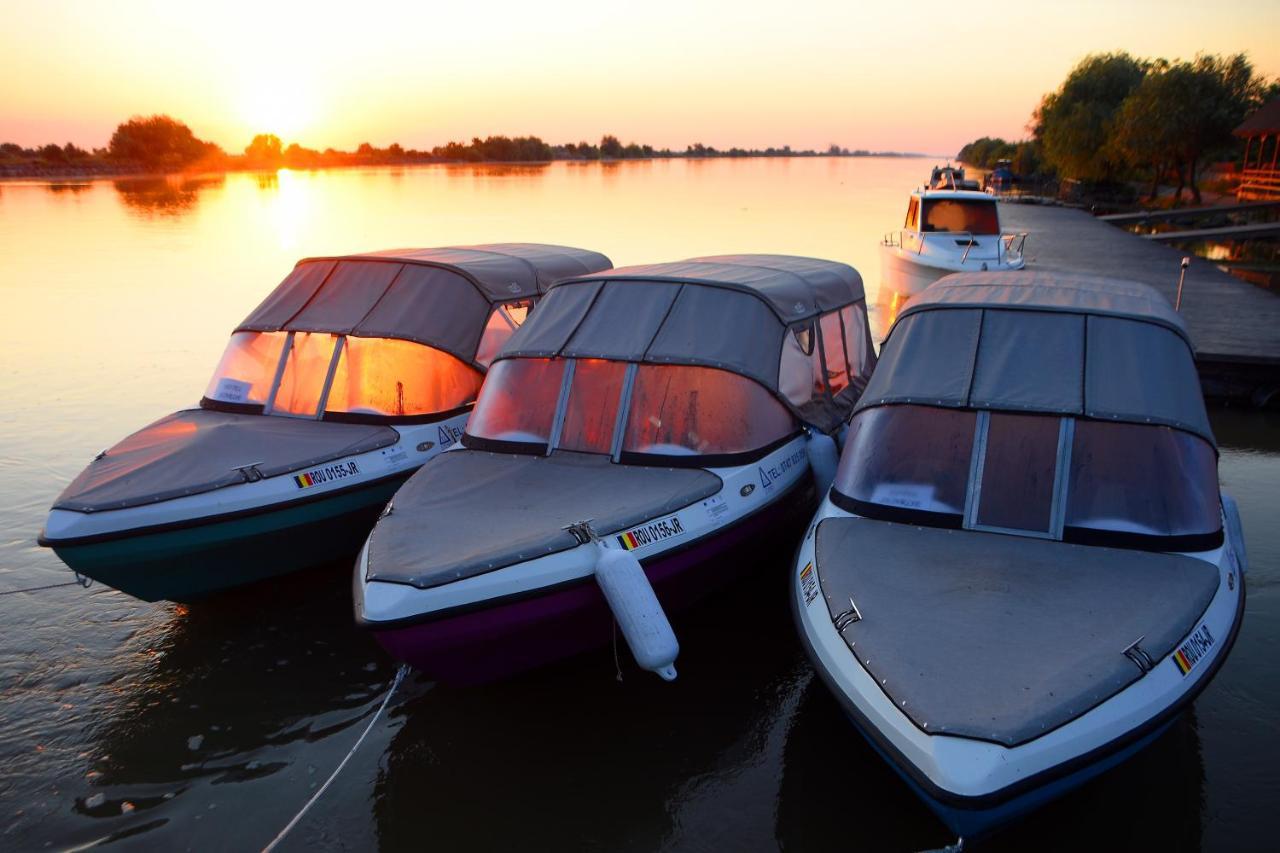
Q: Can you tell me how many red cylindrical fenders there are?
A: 0